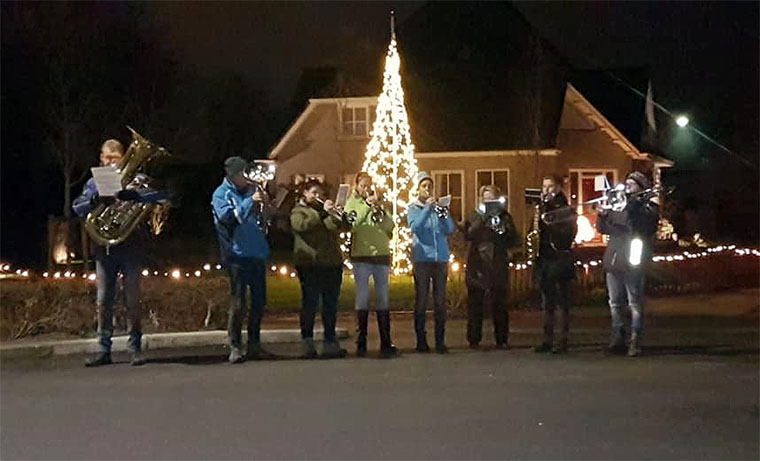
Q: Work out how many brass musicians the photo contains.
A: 8